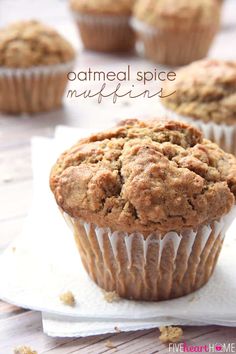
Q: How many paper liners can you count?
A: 5